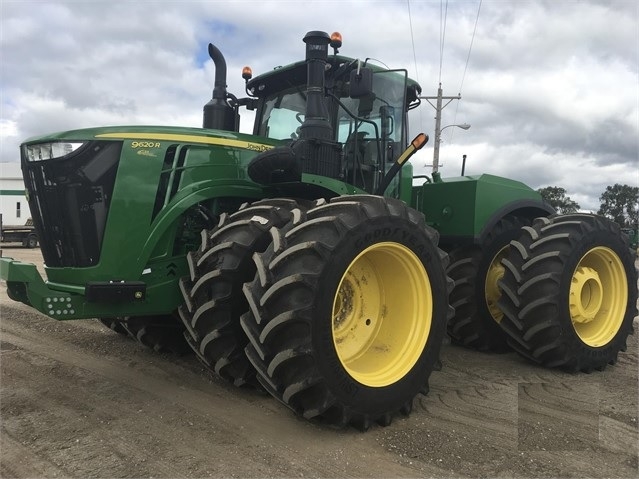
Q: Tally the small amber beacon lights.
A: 2